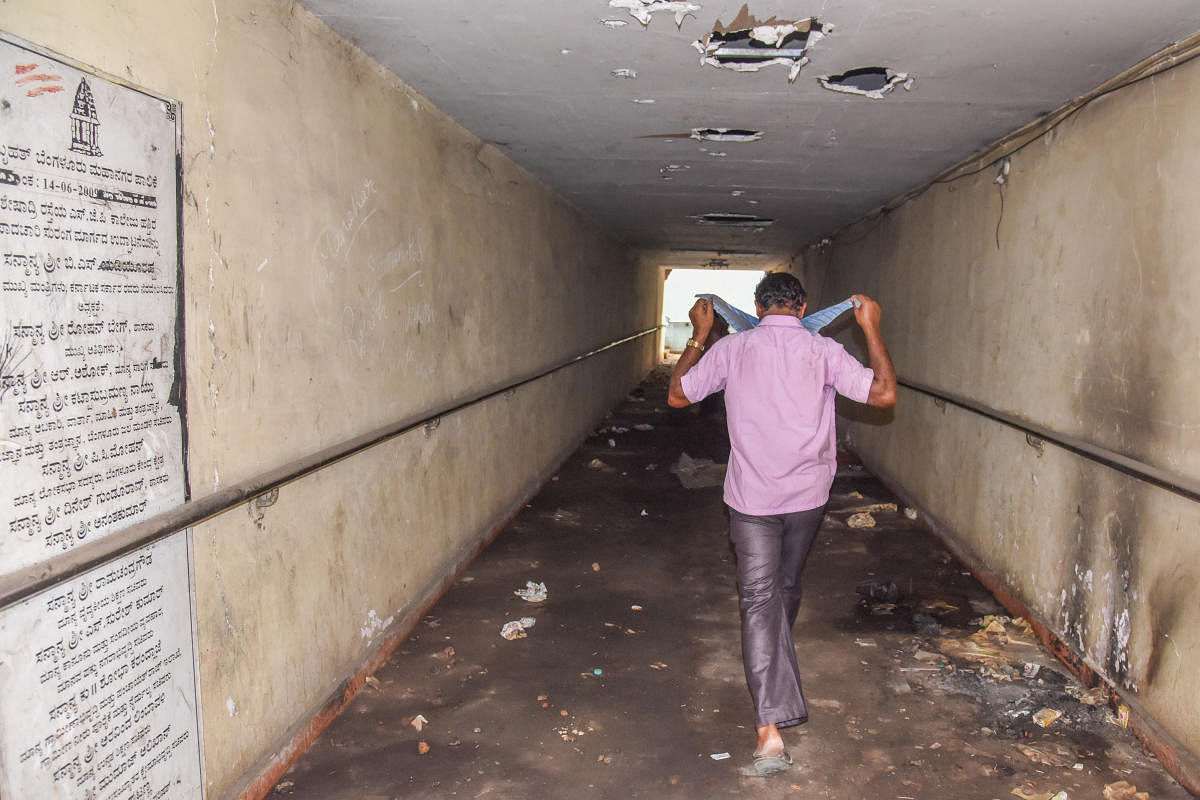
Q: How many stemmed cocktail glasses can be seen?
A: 0